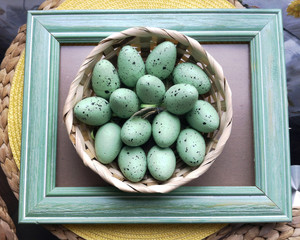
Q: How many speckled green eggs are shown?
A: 15